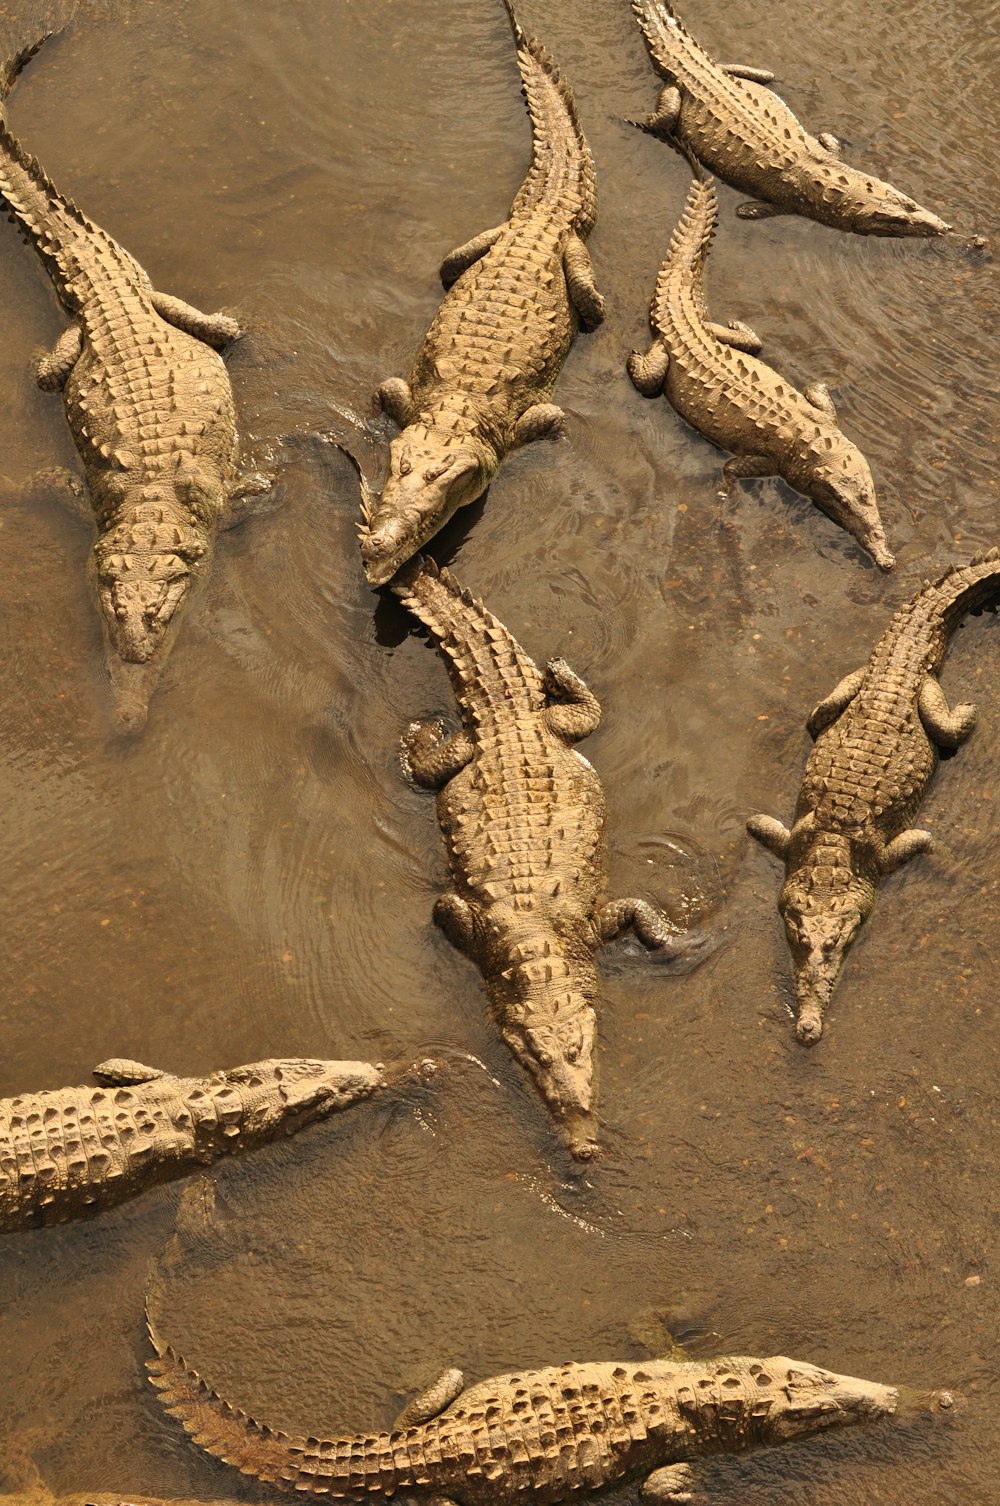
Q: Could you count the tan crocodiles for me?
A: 8